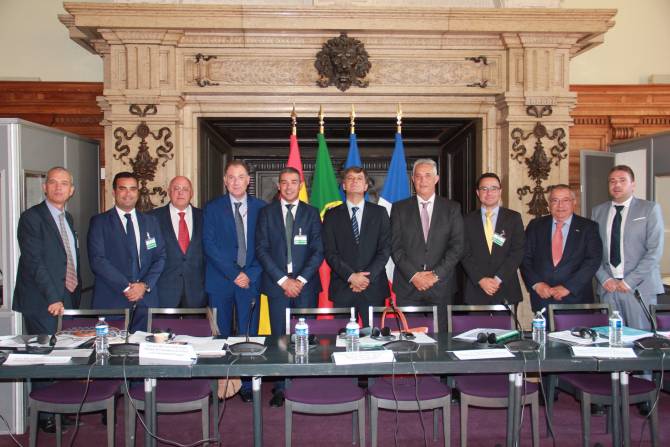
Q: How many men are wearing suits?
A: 10